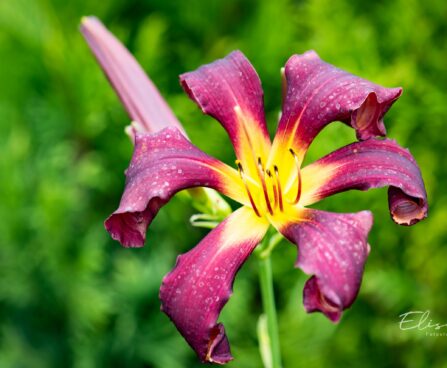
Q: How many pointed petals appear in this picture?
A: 6